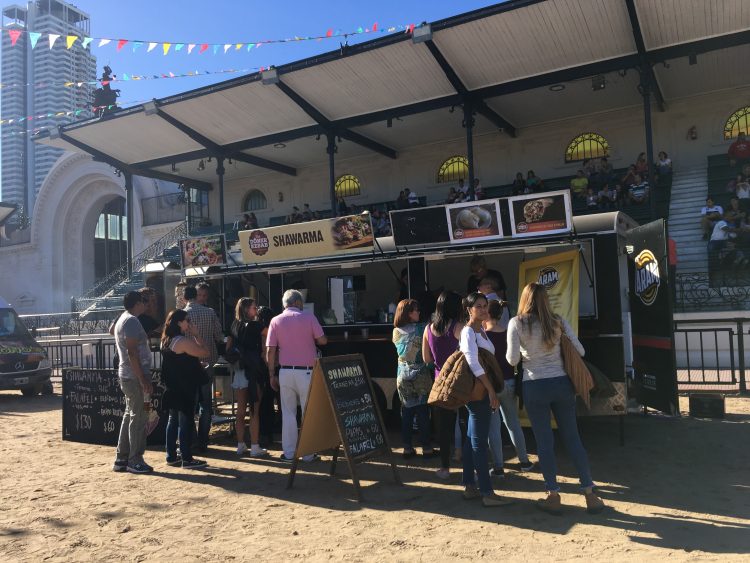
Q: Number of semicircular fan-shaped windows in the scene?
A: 5